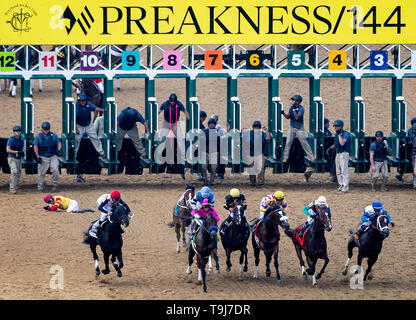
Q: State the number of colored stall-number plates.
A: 10